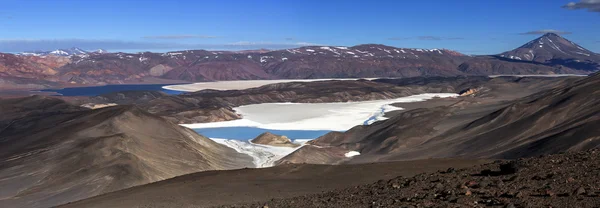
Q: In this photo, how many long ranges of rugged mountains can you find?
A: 1